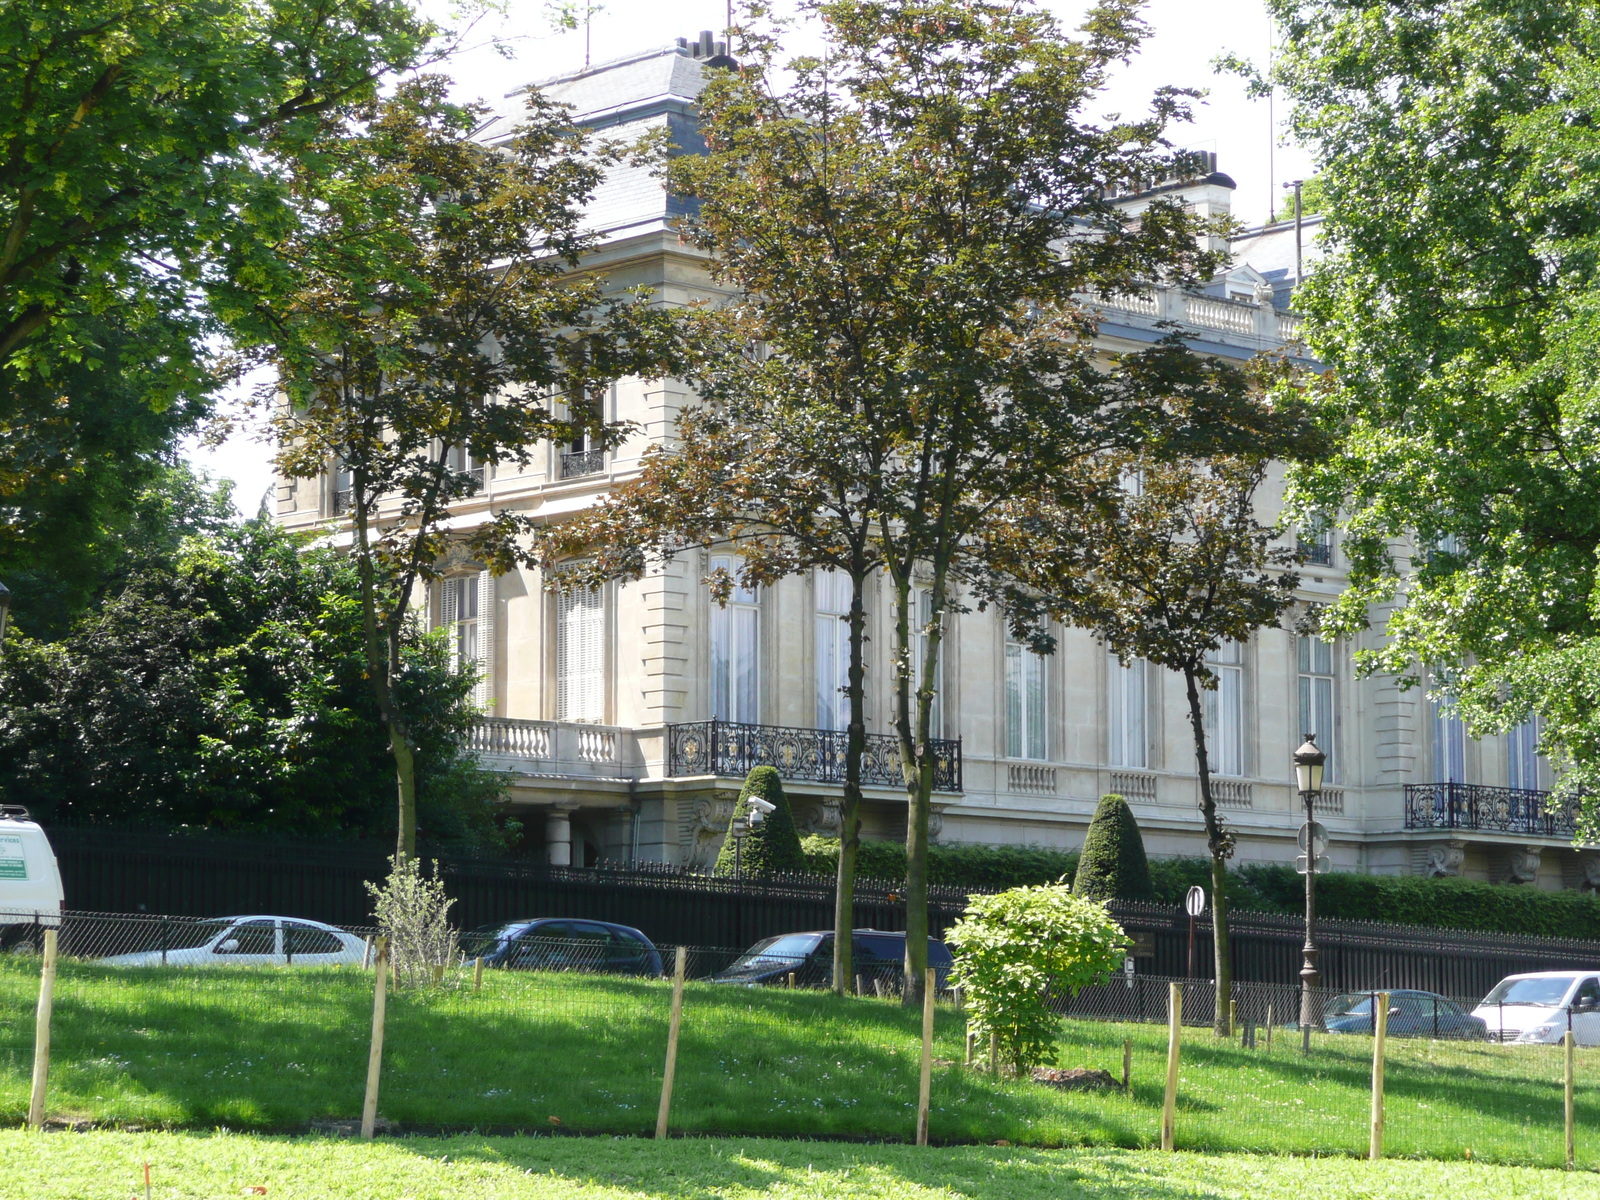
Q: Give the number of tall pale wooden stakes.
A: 7